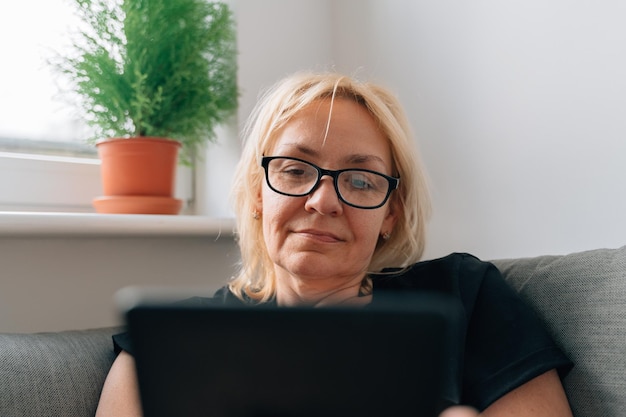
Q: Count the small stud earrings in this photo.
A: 2